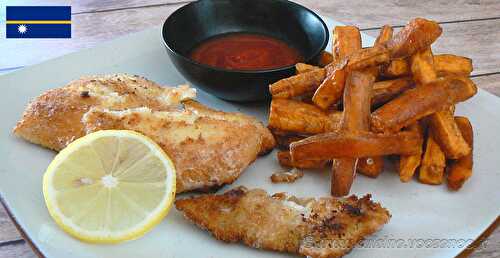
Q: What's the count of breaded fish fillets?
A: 3